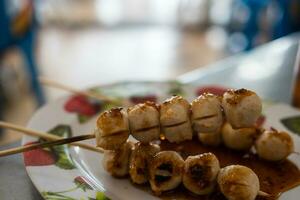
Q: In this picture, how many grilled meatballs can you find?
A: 13